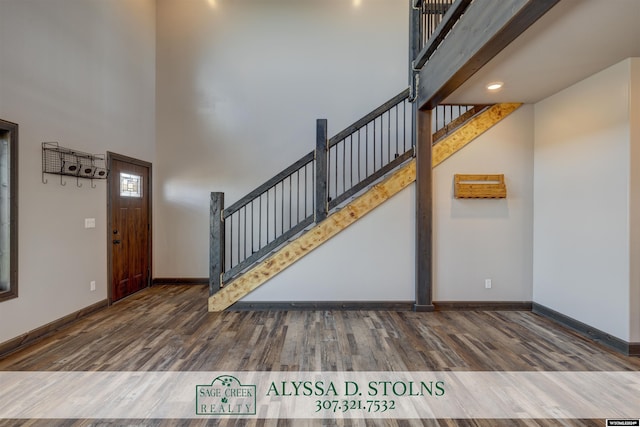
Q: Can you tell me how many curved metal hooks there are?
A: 4